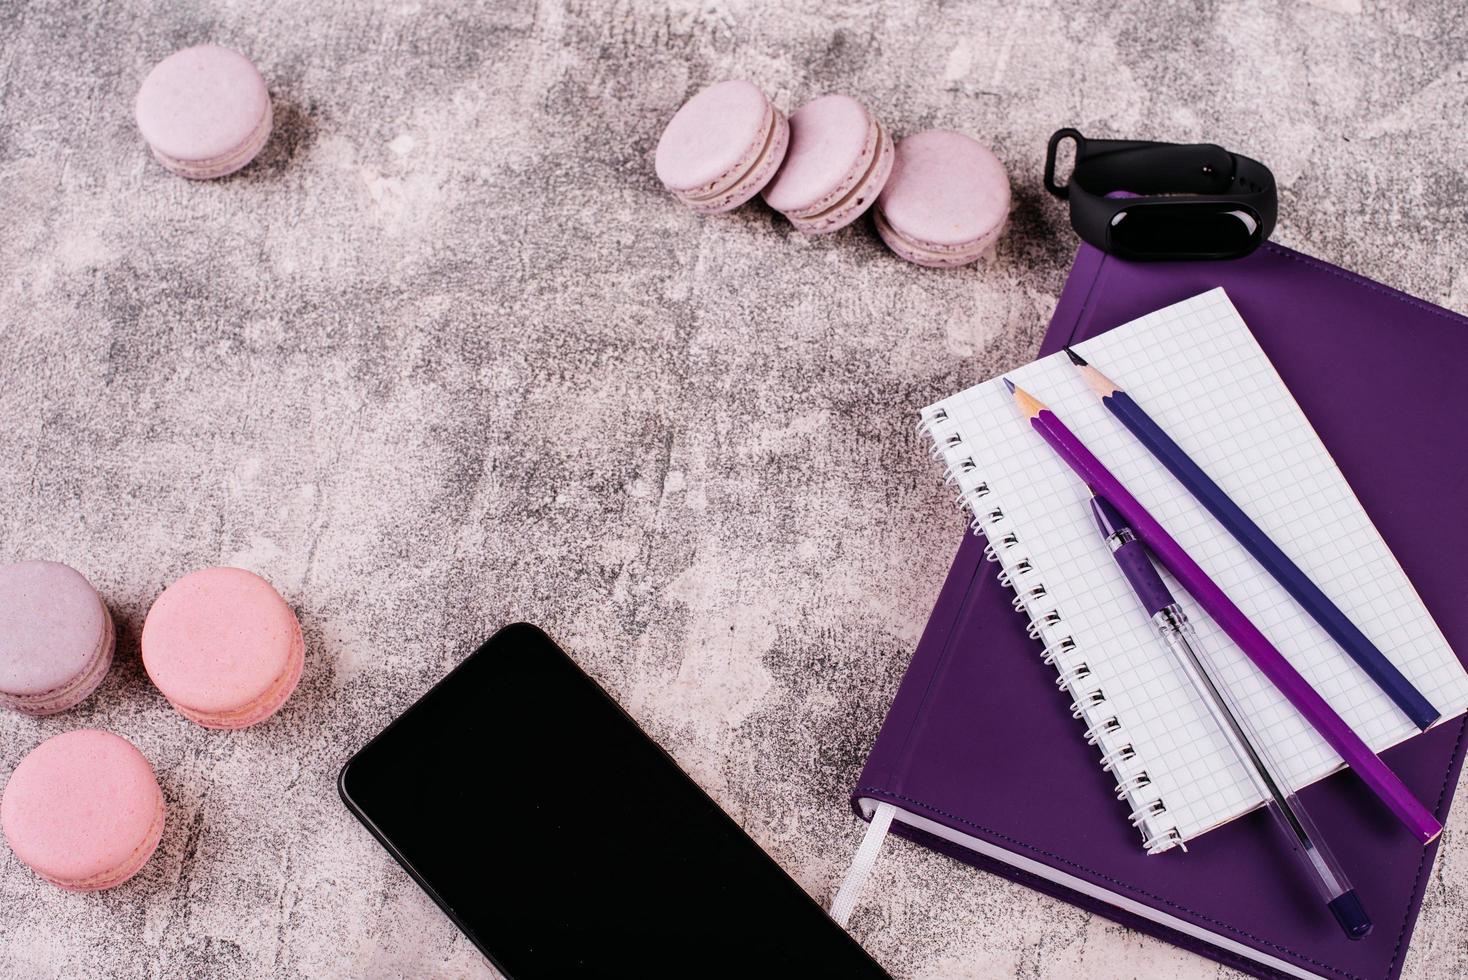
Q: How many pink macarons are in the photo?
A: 2